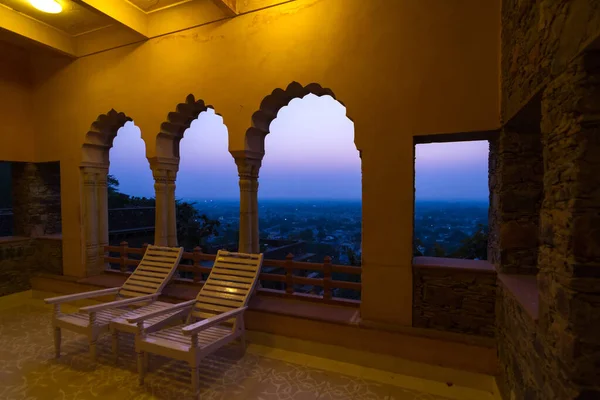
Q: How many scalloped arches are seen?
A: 3